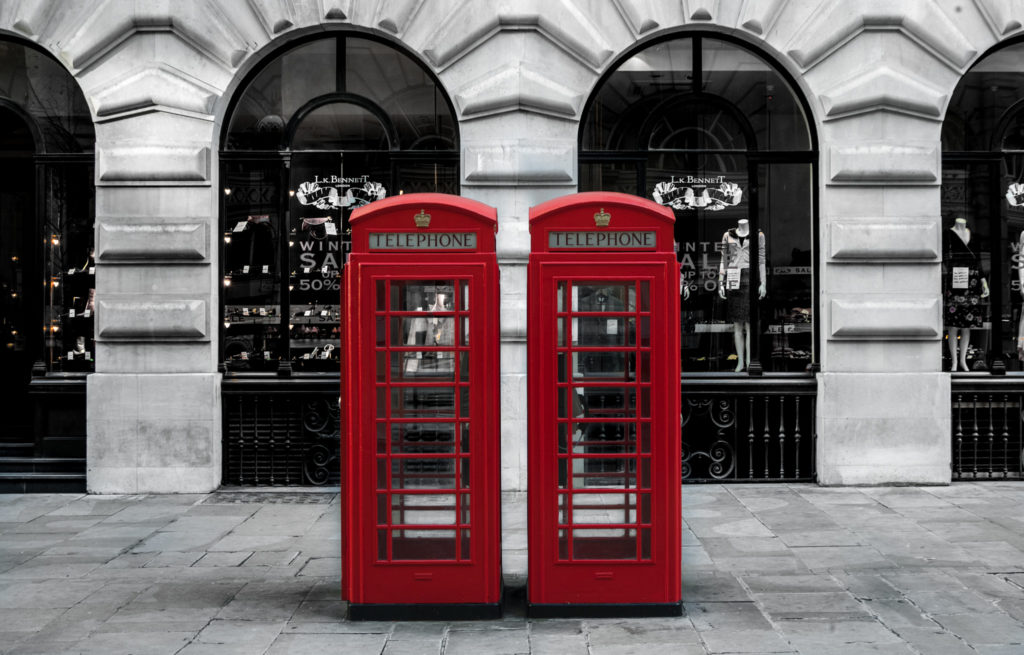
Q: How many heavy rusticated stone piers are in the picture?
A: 3